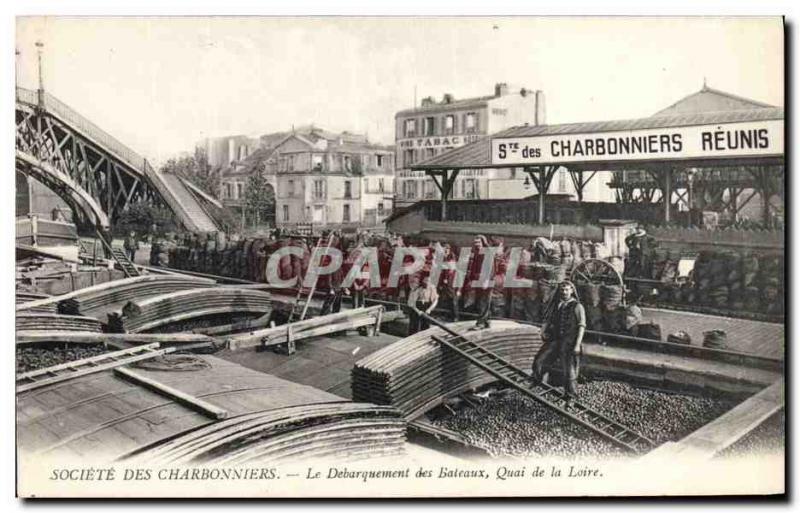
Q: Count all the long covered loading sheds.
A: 1